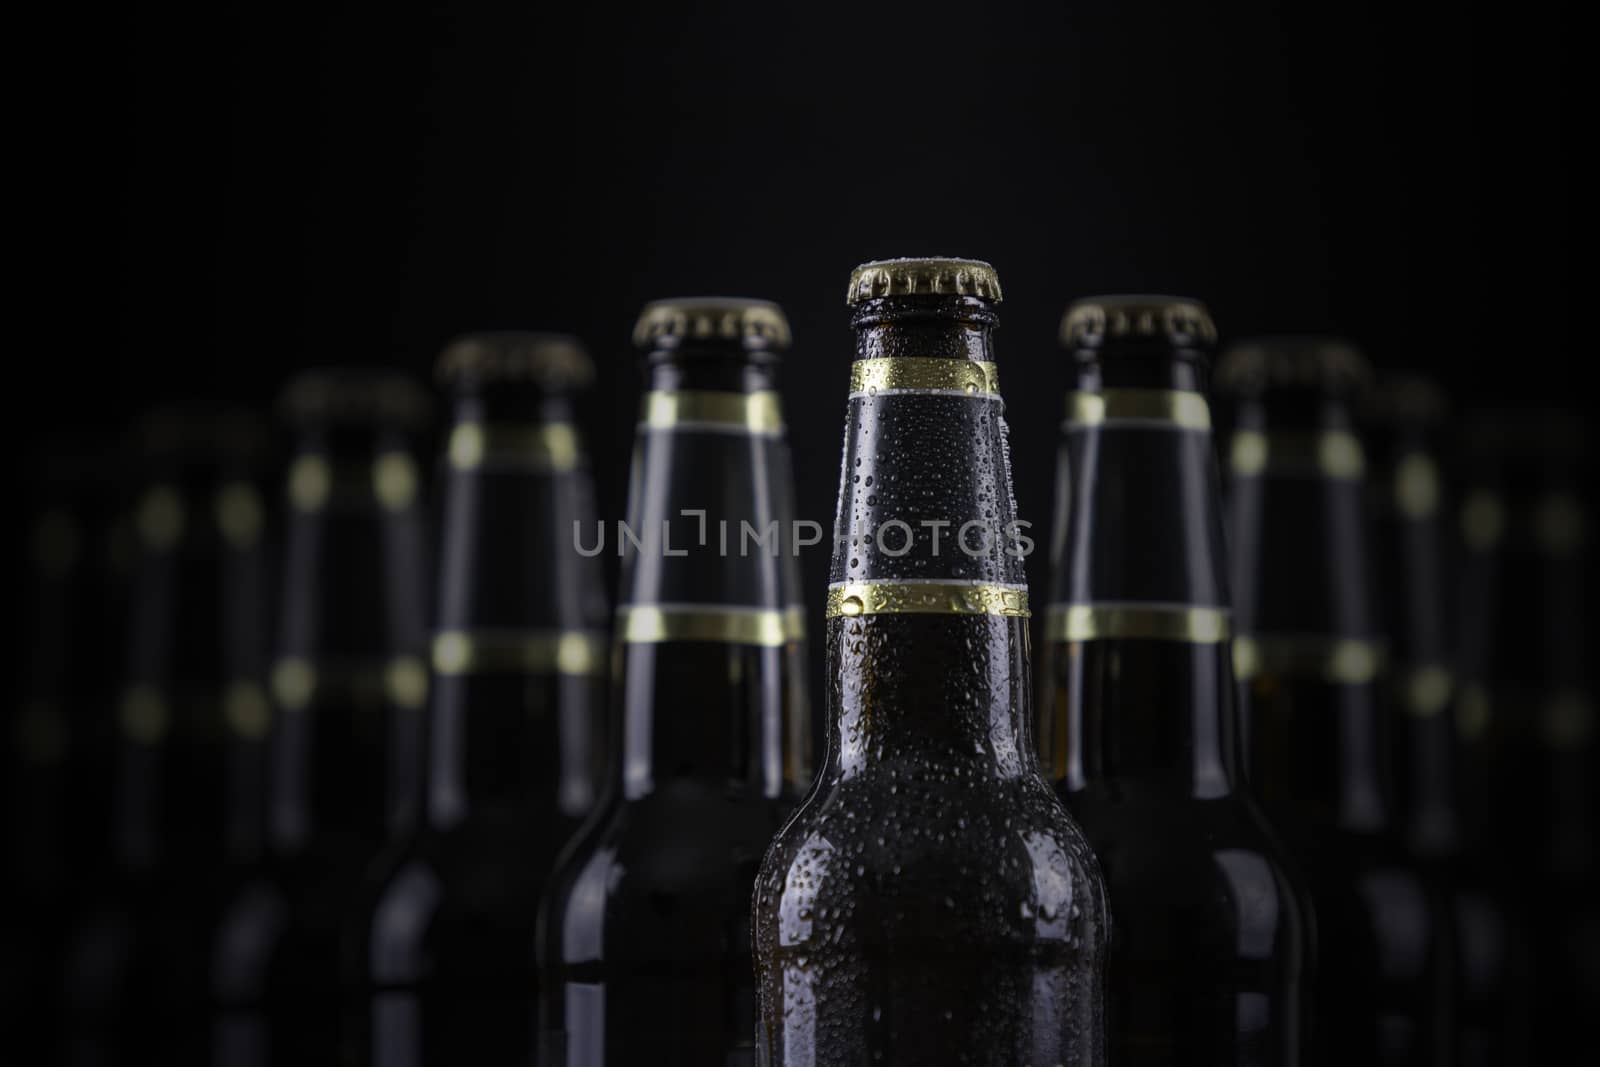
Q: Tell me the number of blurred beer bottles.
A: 9